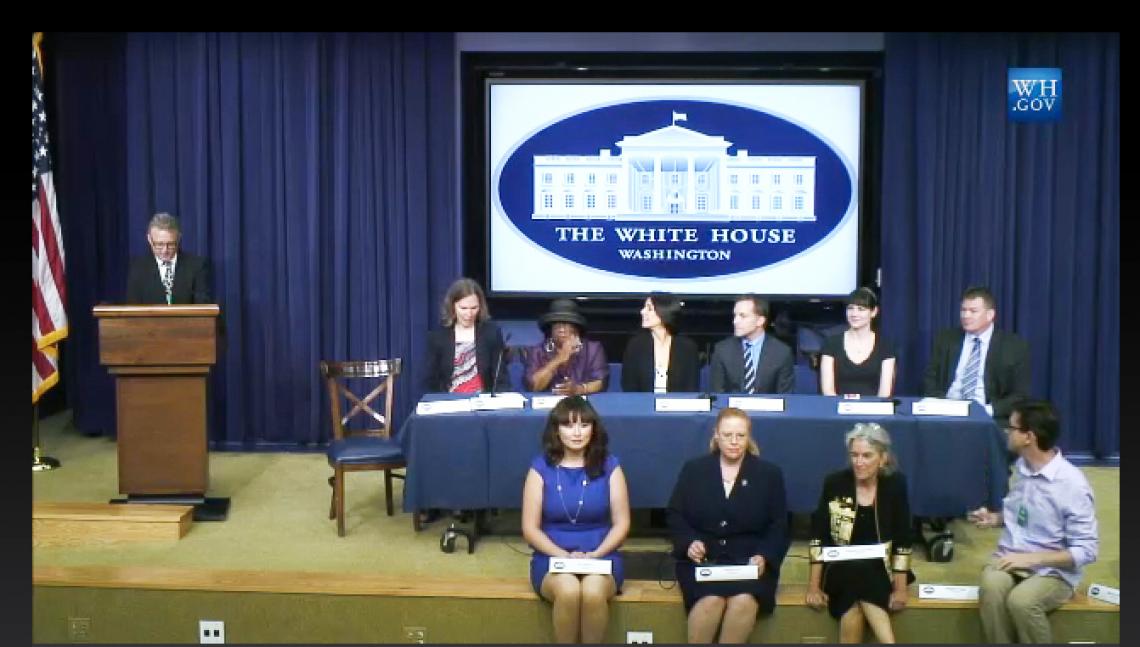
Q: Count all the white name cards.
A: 12